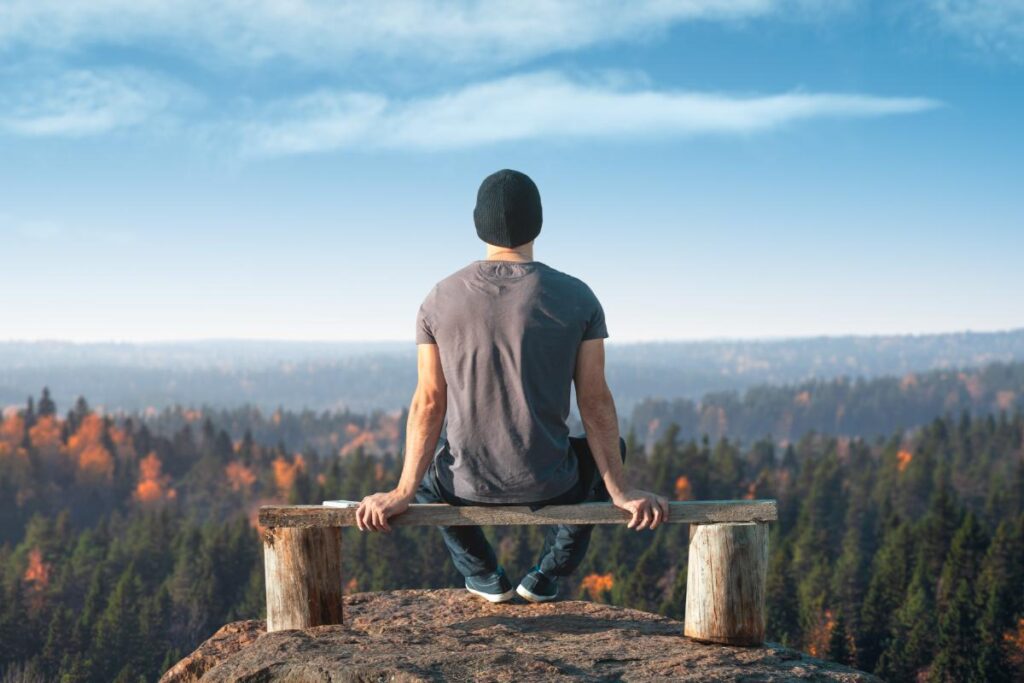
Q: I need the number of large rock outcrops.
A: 1